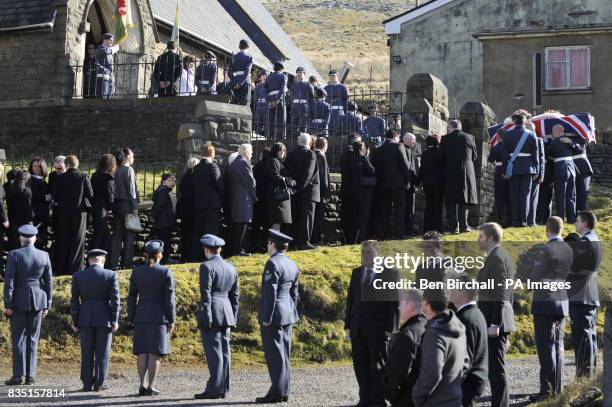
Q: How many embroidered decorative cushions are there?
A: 0